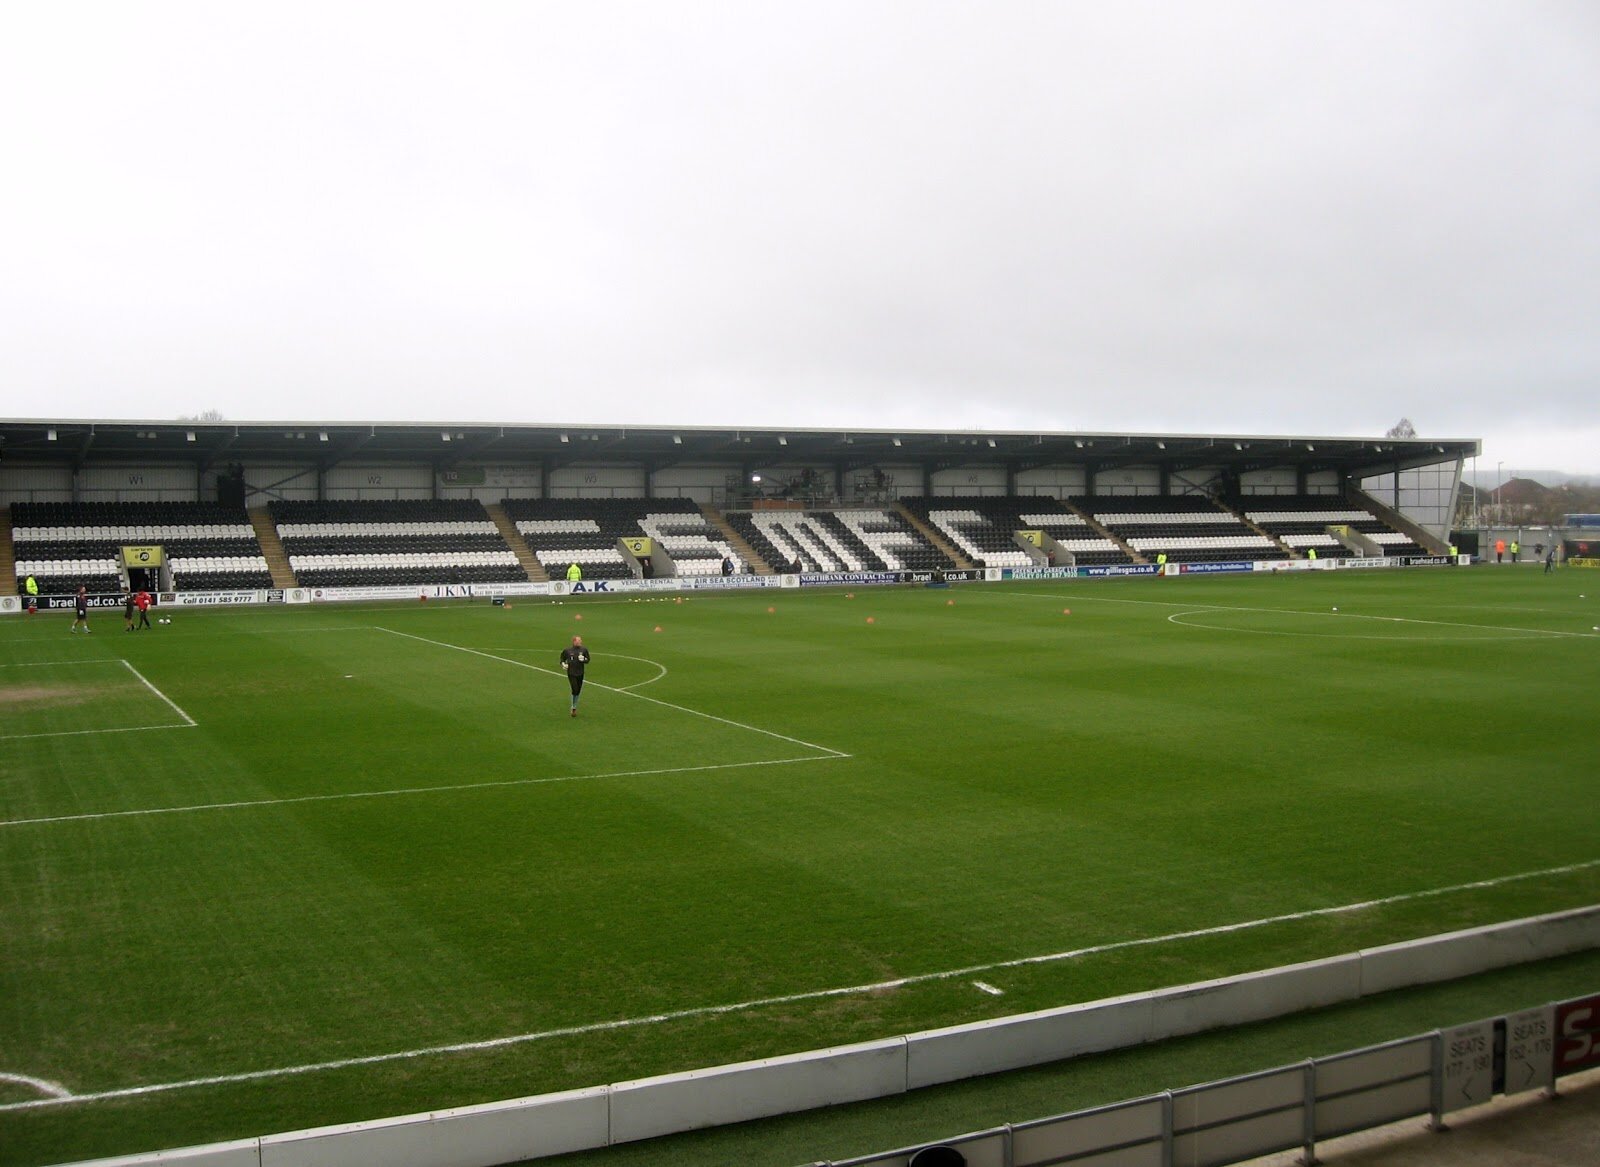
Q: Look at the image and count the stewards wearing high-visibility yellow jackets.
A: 6